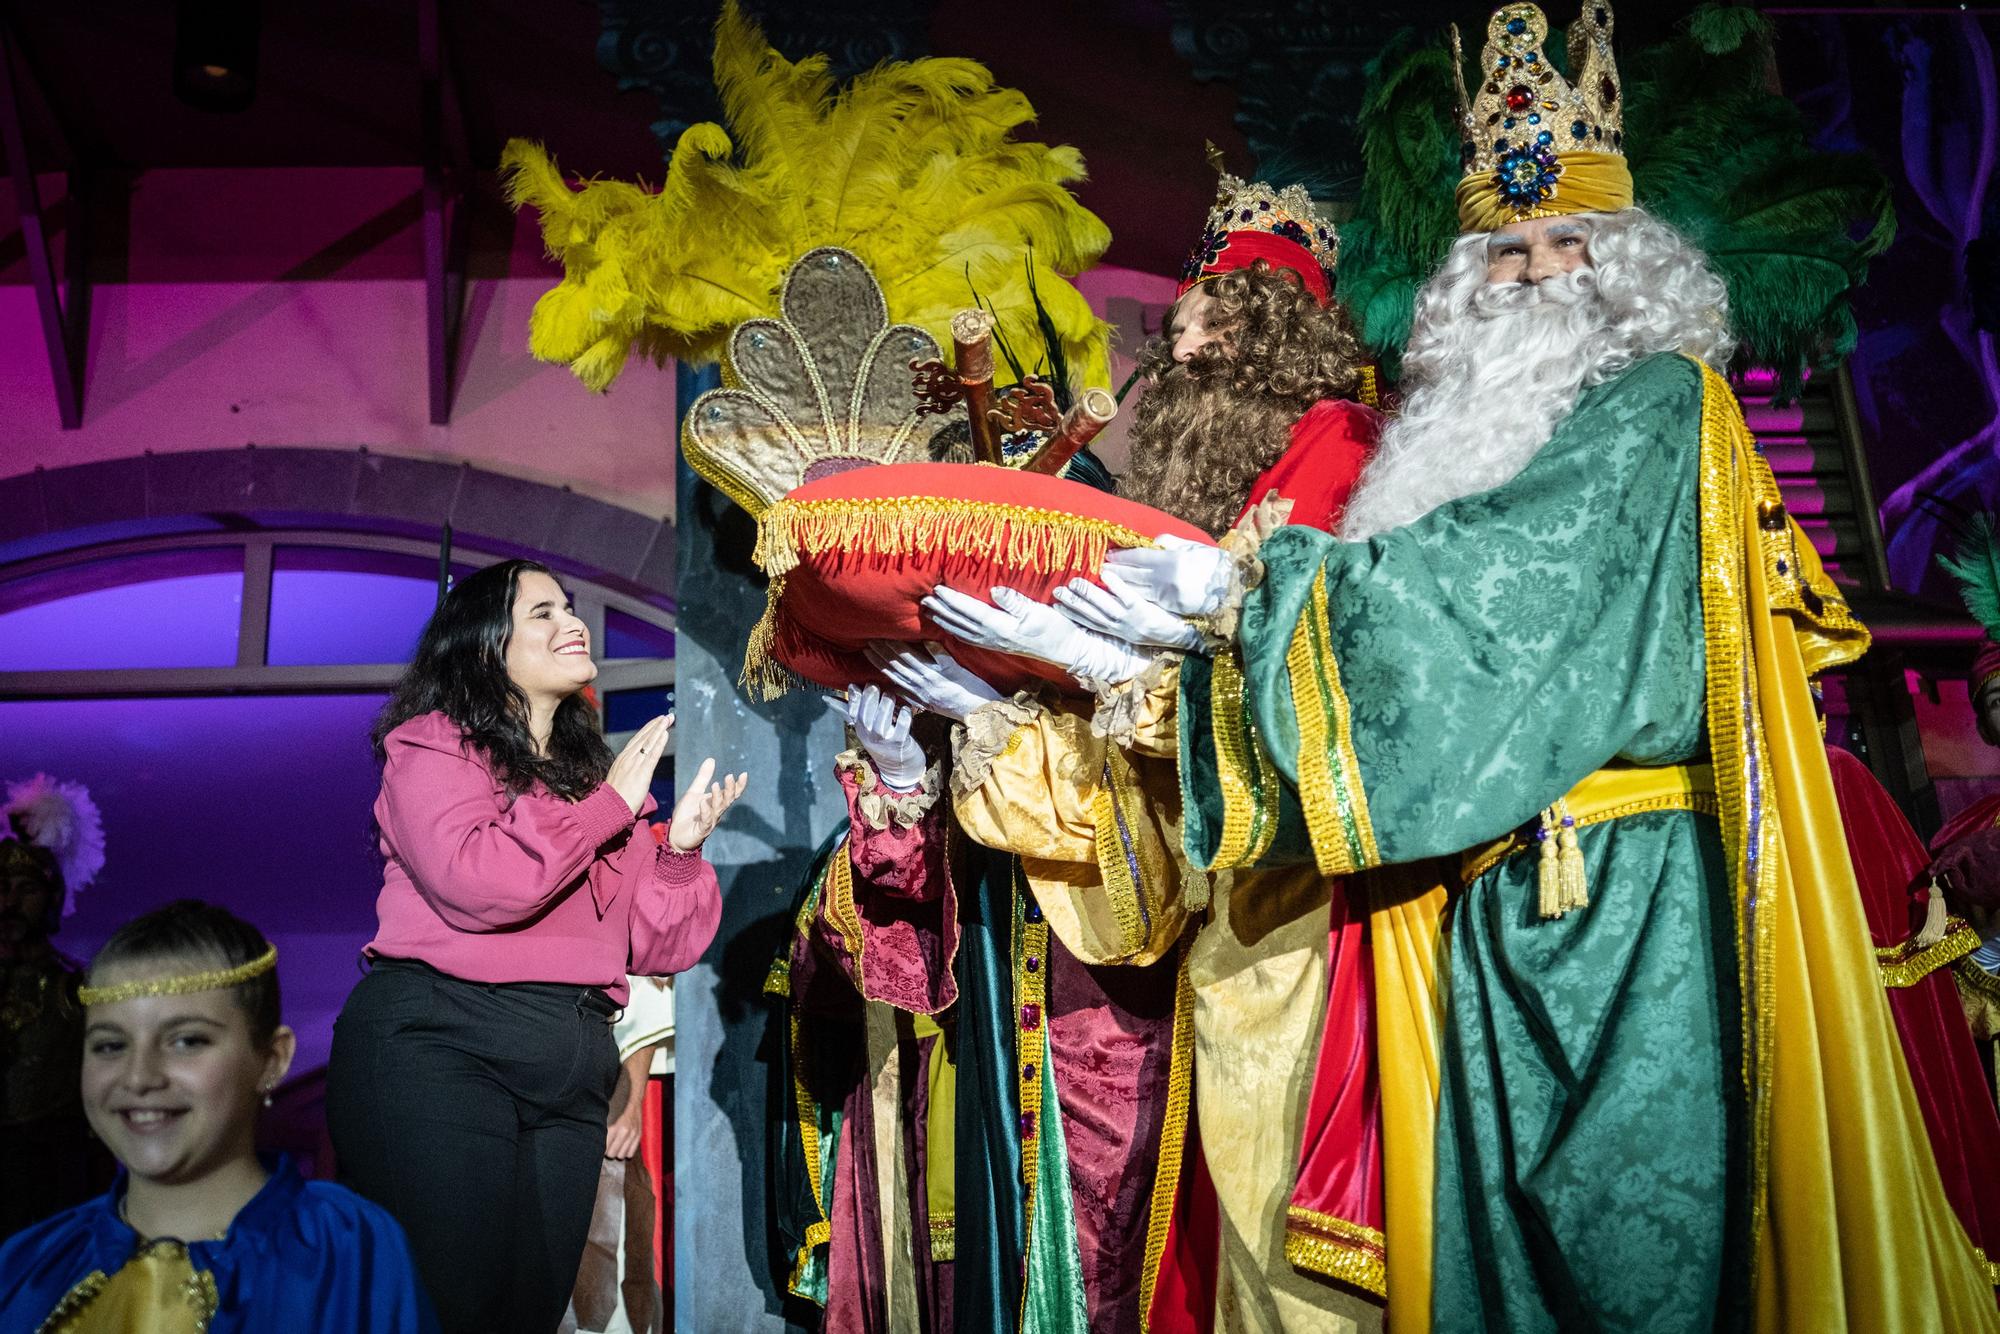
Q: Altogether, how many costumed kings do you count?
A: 3